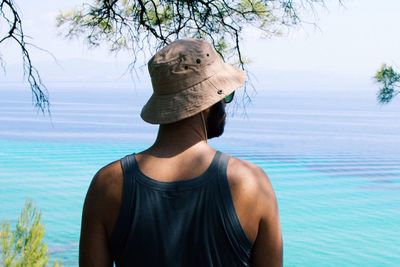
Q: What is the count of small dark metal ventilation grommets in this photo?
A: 3